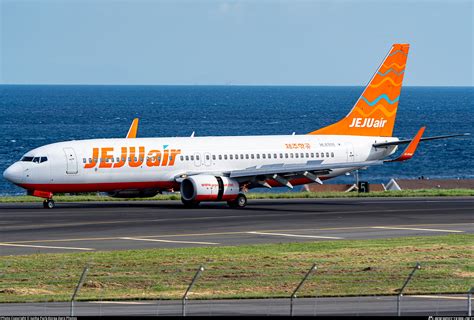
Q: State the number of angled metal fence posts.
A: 4